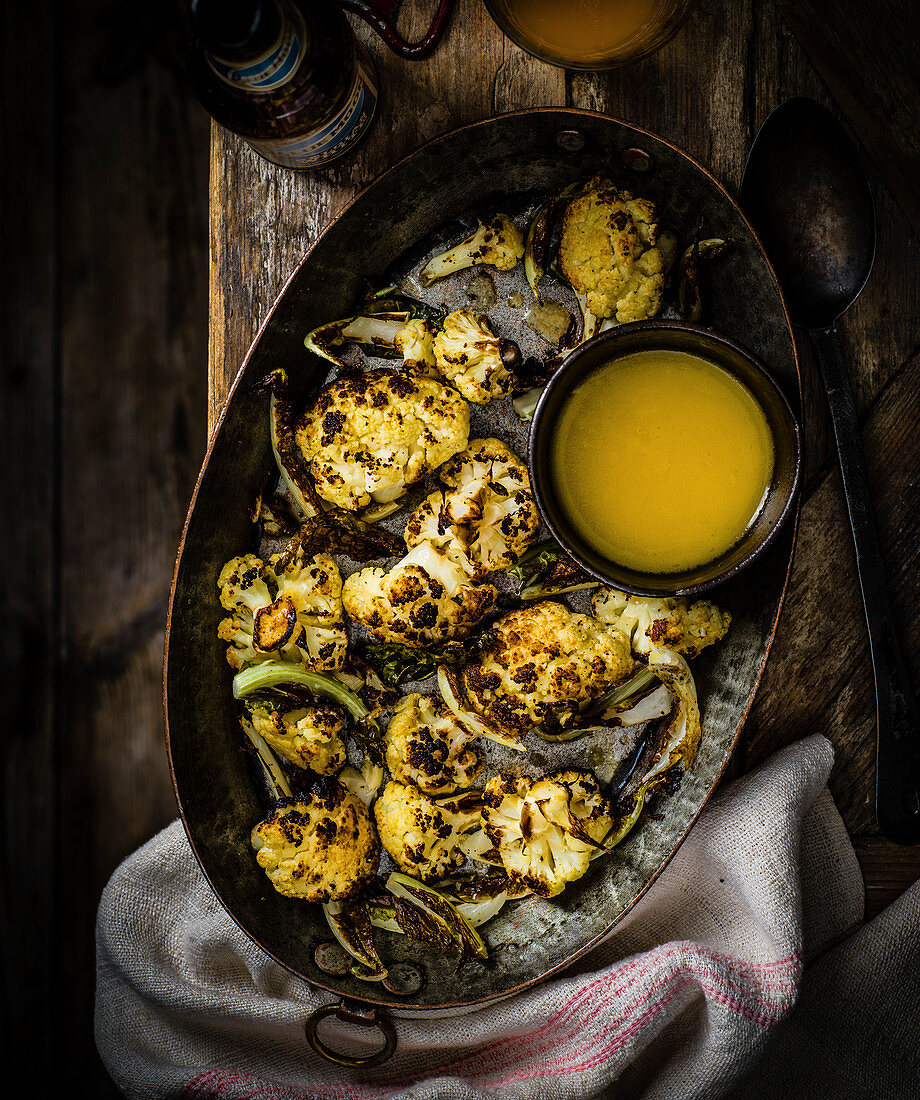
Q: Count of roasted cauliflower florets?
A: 15